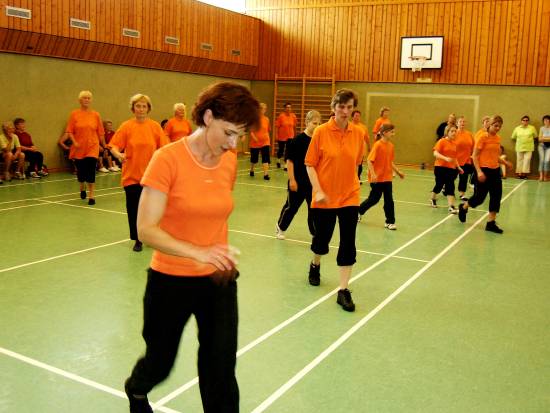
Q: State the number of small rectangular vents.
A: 6